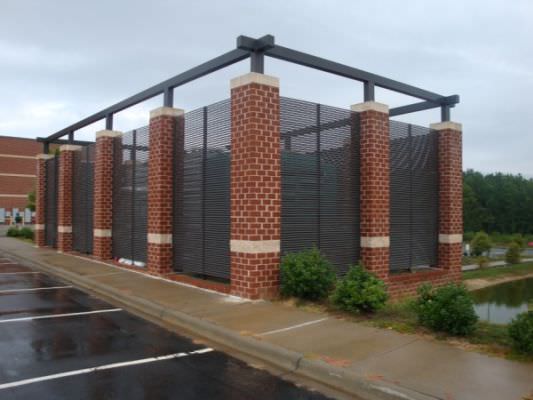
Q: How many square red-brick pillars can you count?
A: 7